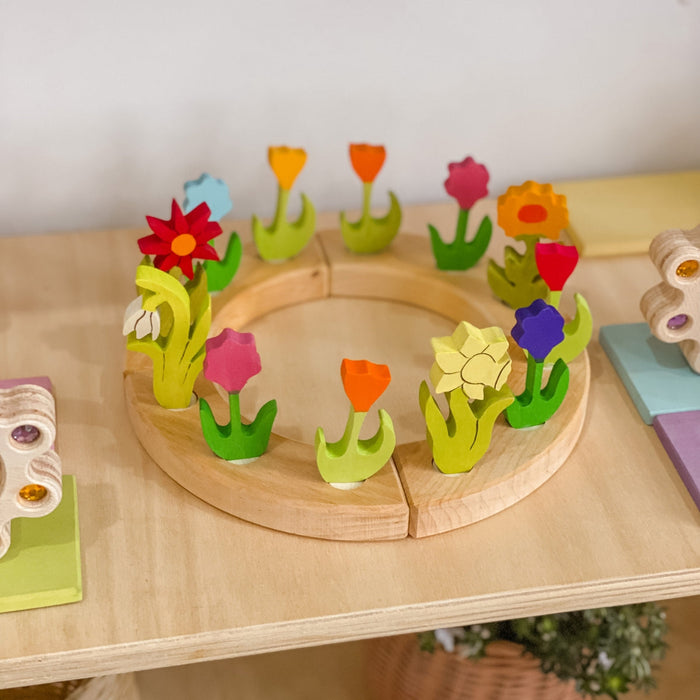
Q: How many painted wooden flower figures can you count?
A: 12